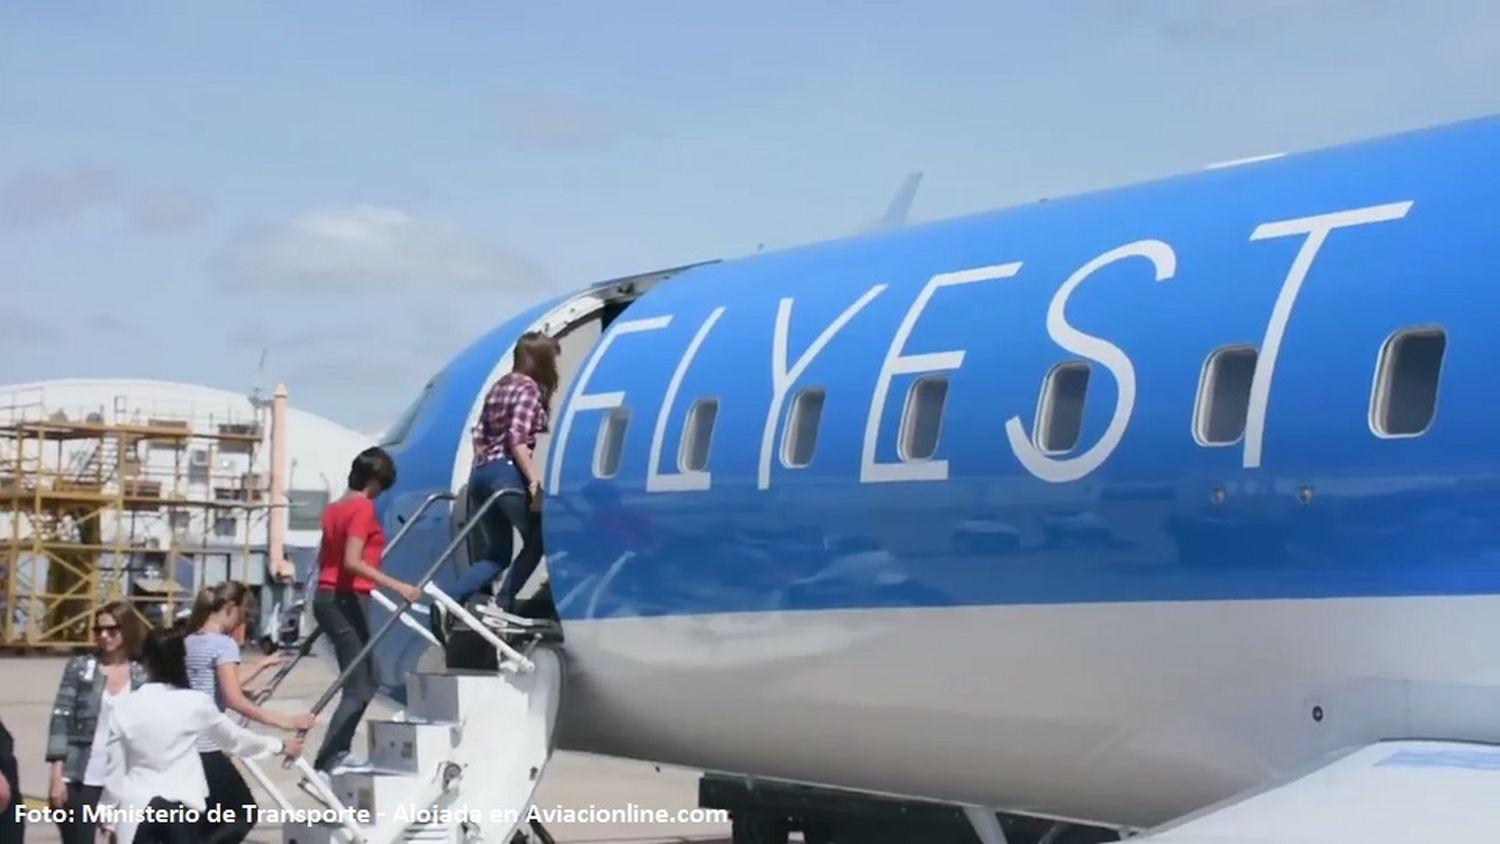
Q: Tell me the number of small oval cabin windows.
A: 7